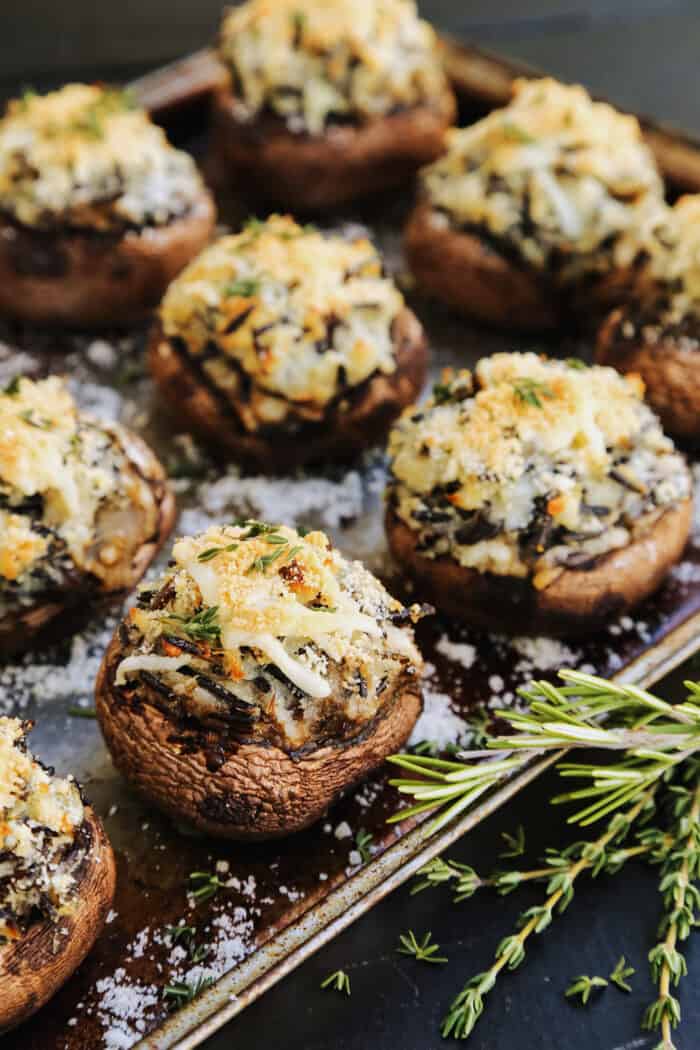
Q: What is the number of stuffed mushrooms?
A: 9